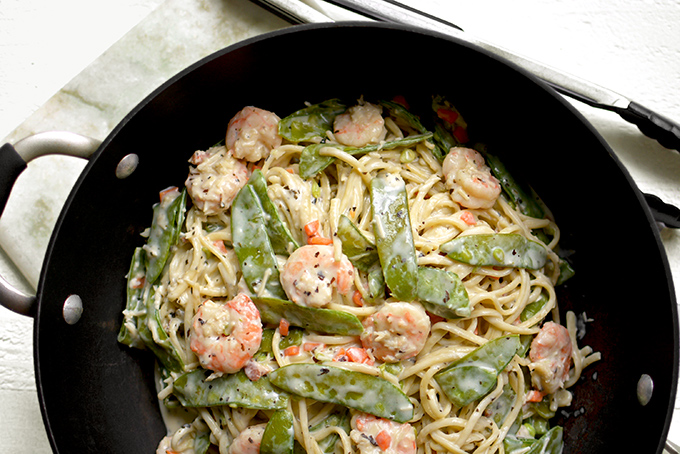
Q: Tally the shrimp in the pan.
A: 11